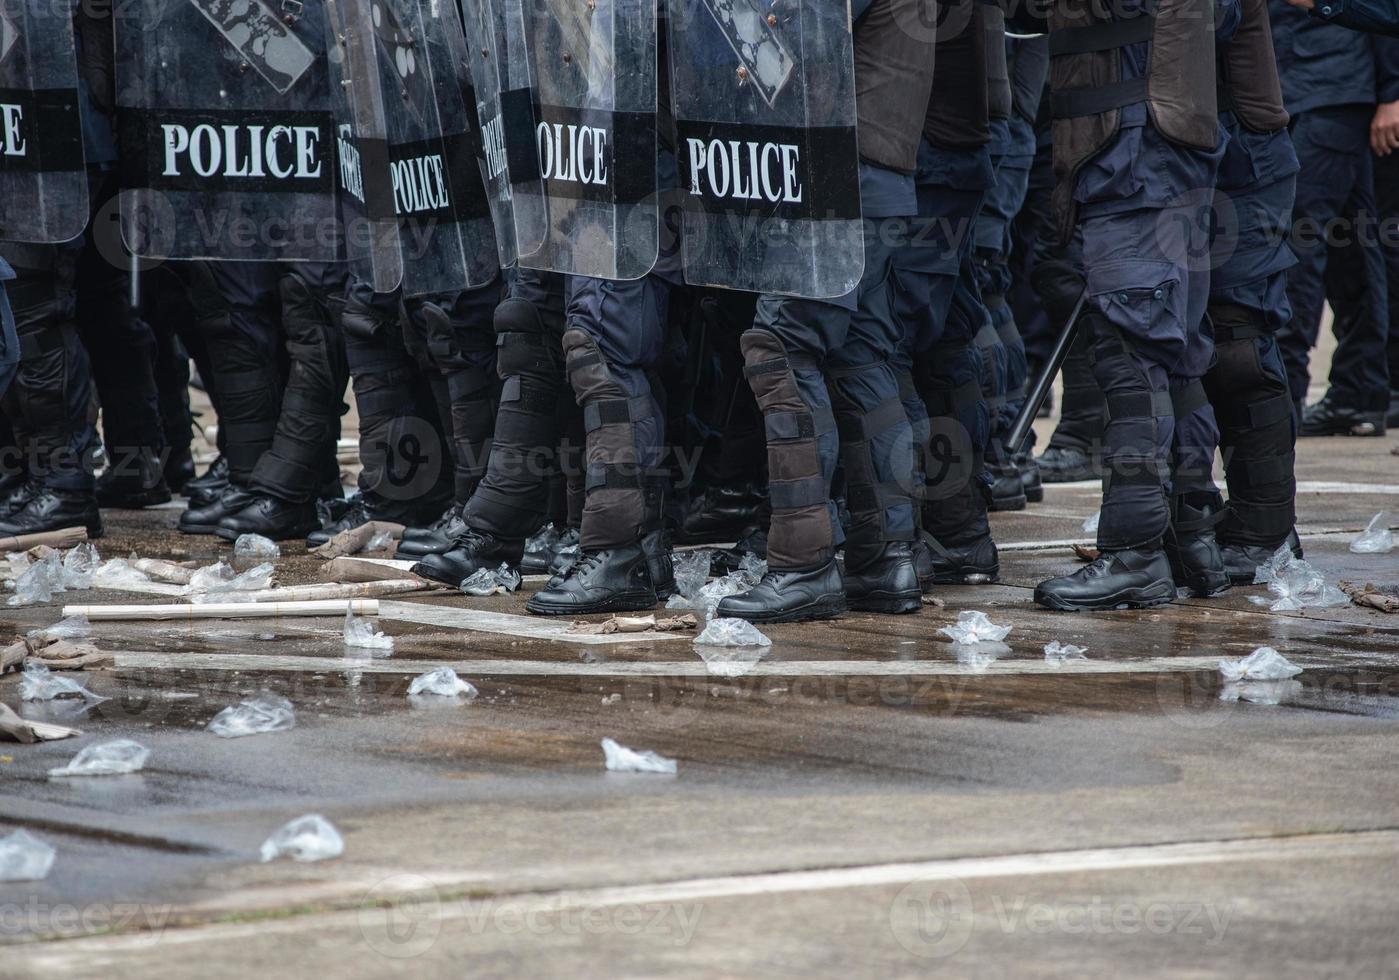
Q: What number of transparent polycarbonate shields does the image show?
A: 7